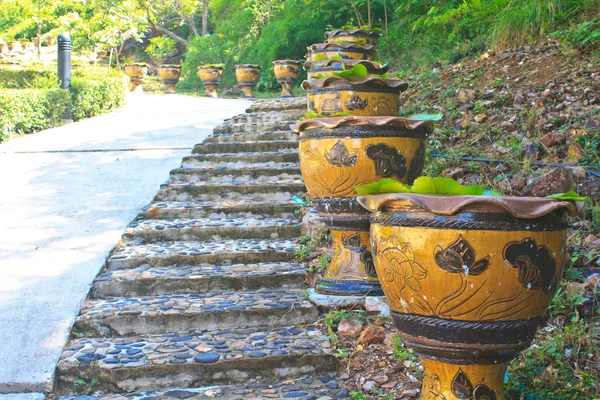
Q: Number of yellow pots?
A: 11